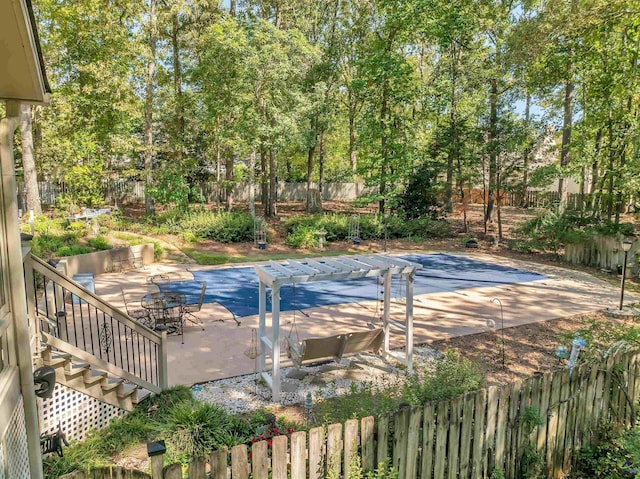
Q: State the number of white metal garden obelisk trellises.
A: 2